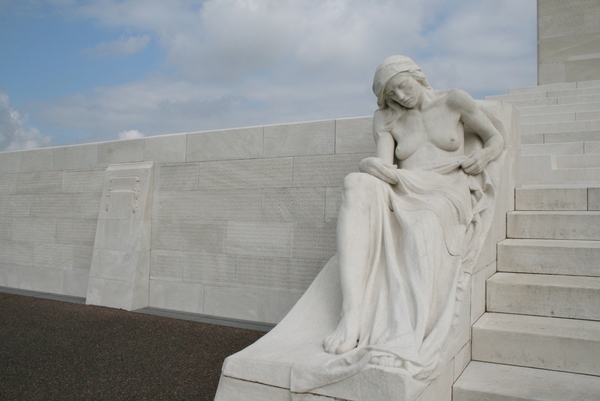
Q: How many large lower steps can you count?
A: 6